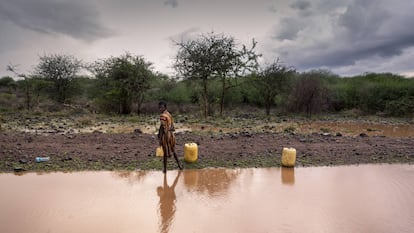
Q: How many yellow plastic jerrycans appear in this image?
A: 3